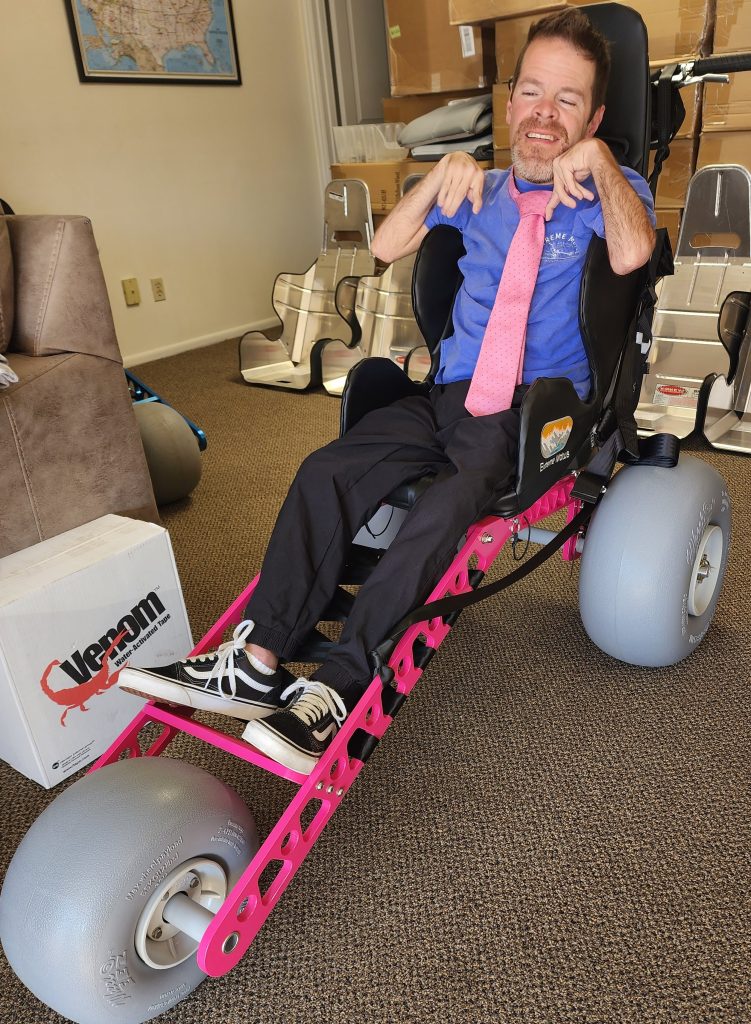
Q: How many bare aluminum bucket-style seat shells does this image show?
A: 4